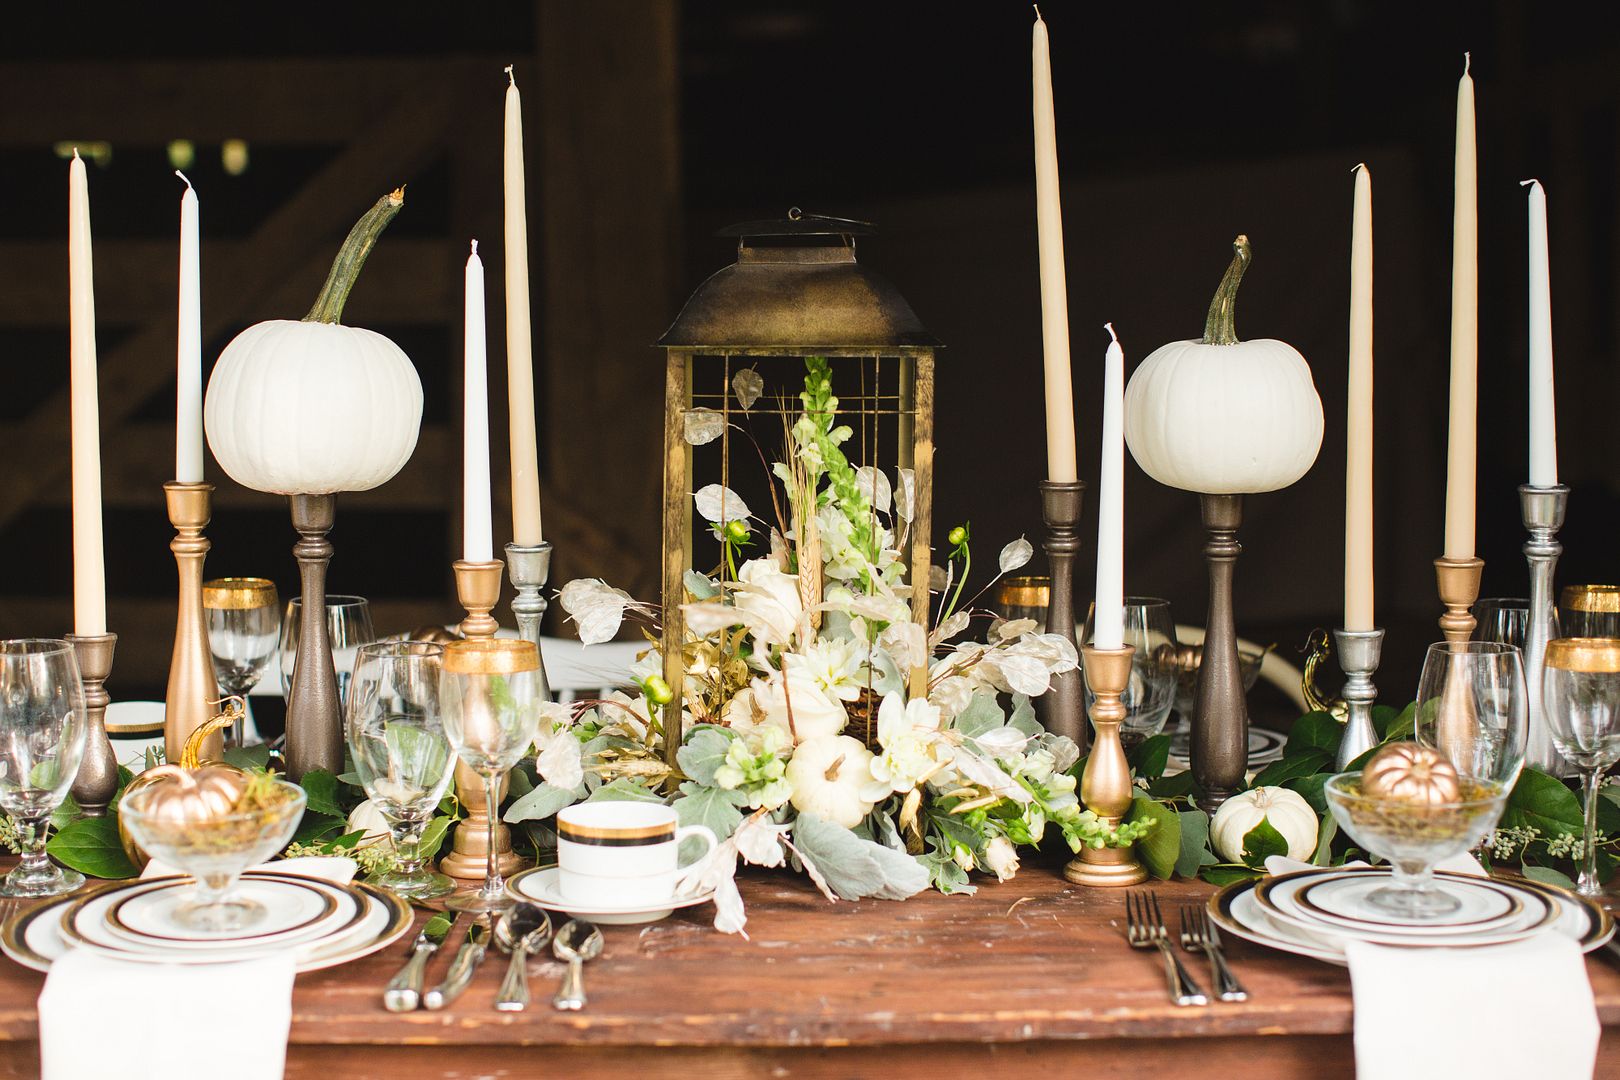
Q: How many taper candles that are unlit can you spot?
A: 9